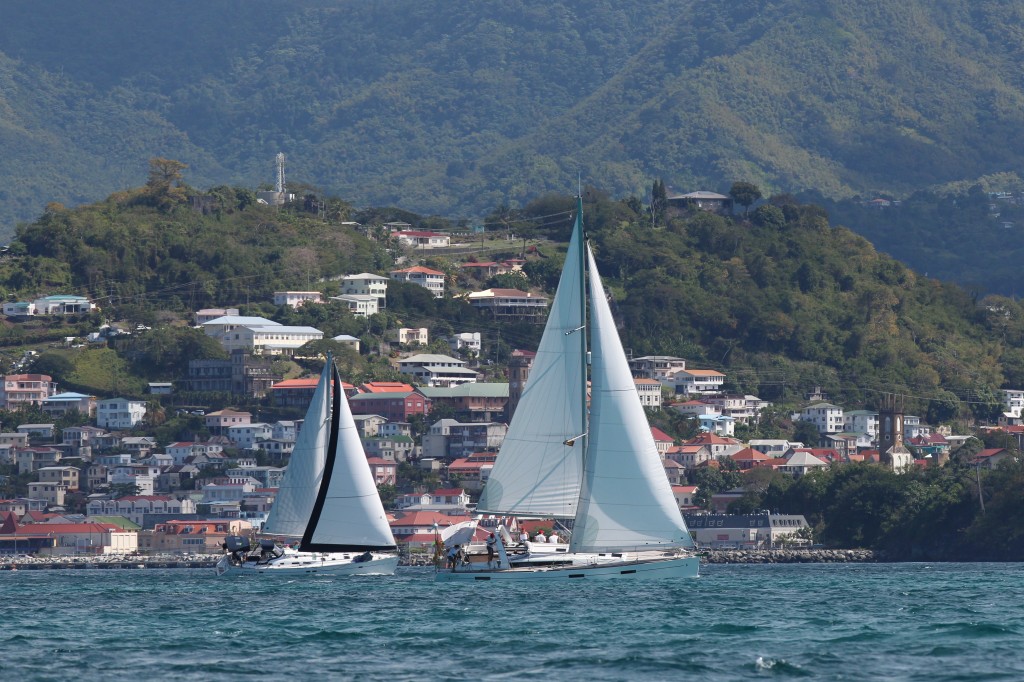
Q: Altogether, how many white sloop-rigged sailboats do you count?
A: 2